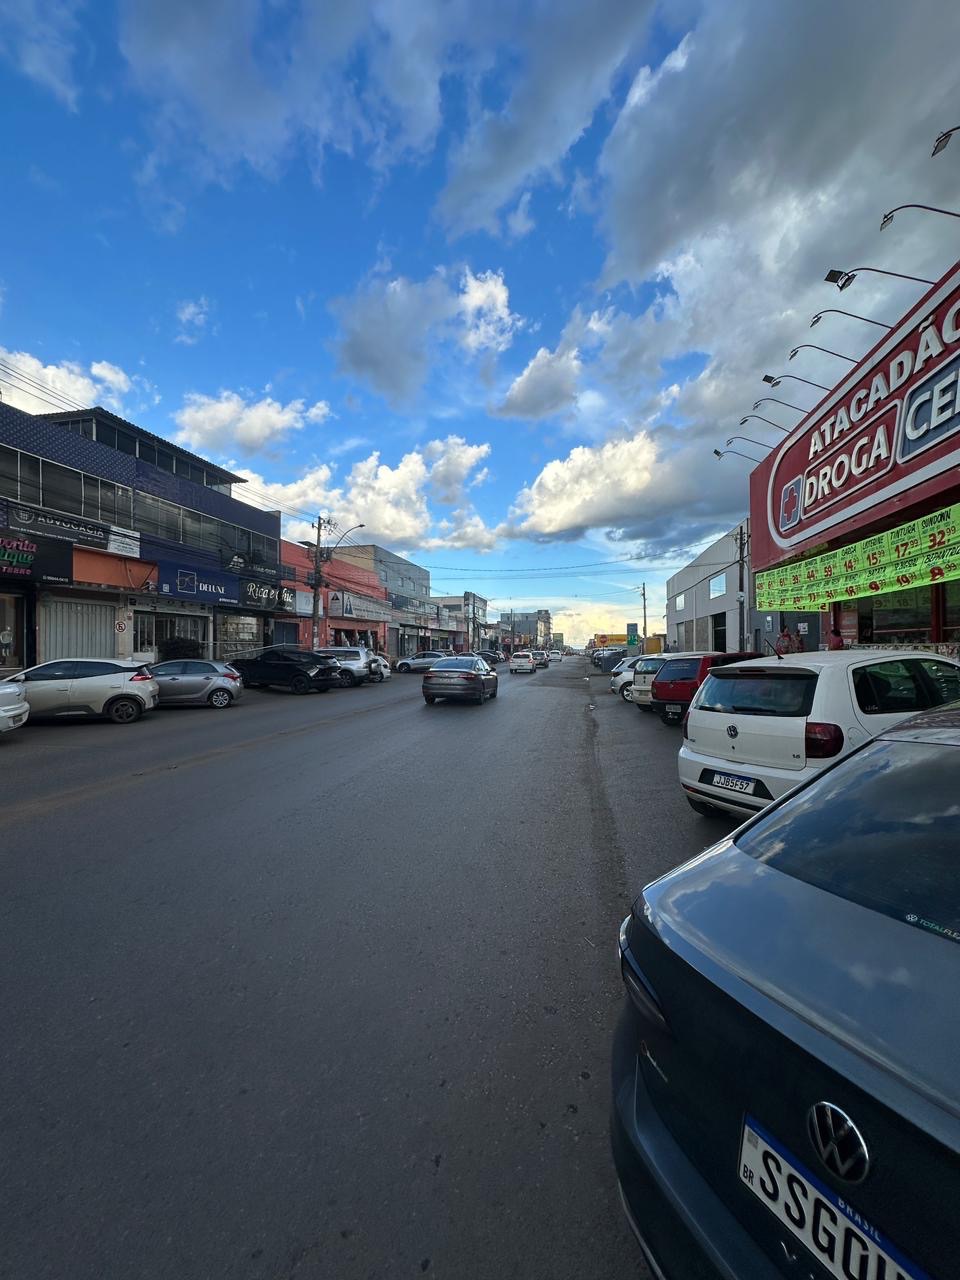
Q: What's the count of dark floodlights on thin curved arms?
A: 10